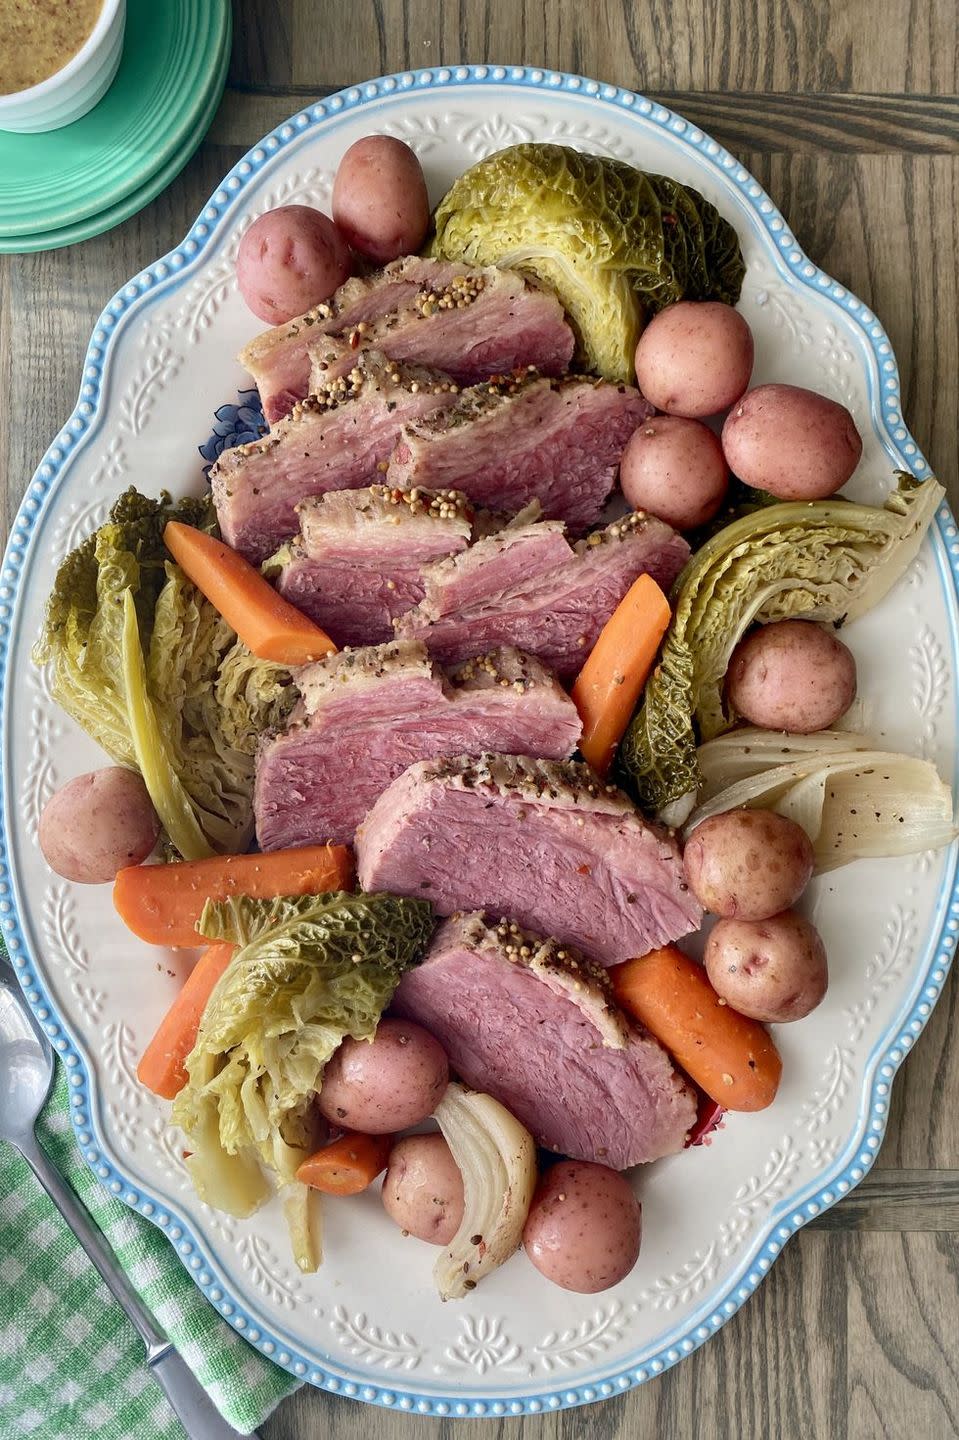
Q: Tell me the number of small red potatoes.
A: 12